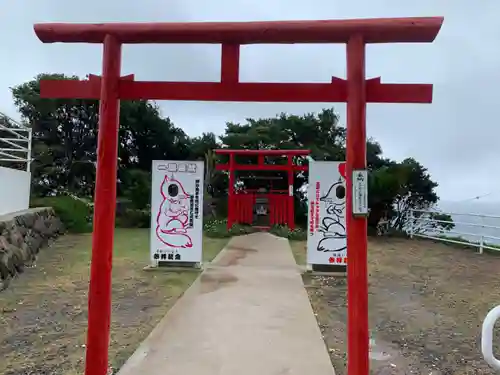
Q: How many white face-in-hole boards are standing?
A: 2